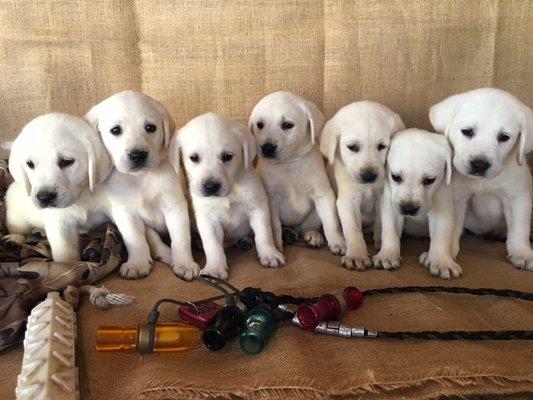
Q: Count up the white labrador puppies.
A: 7